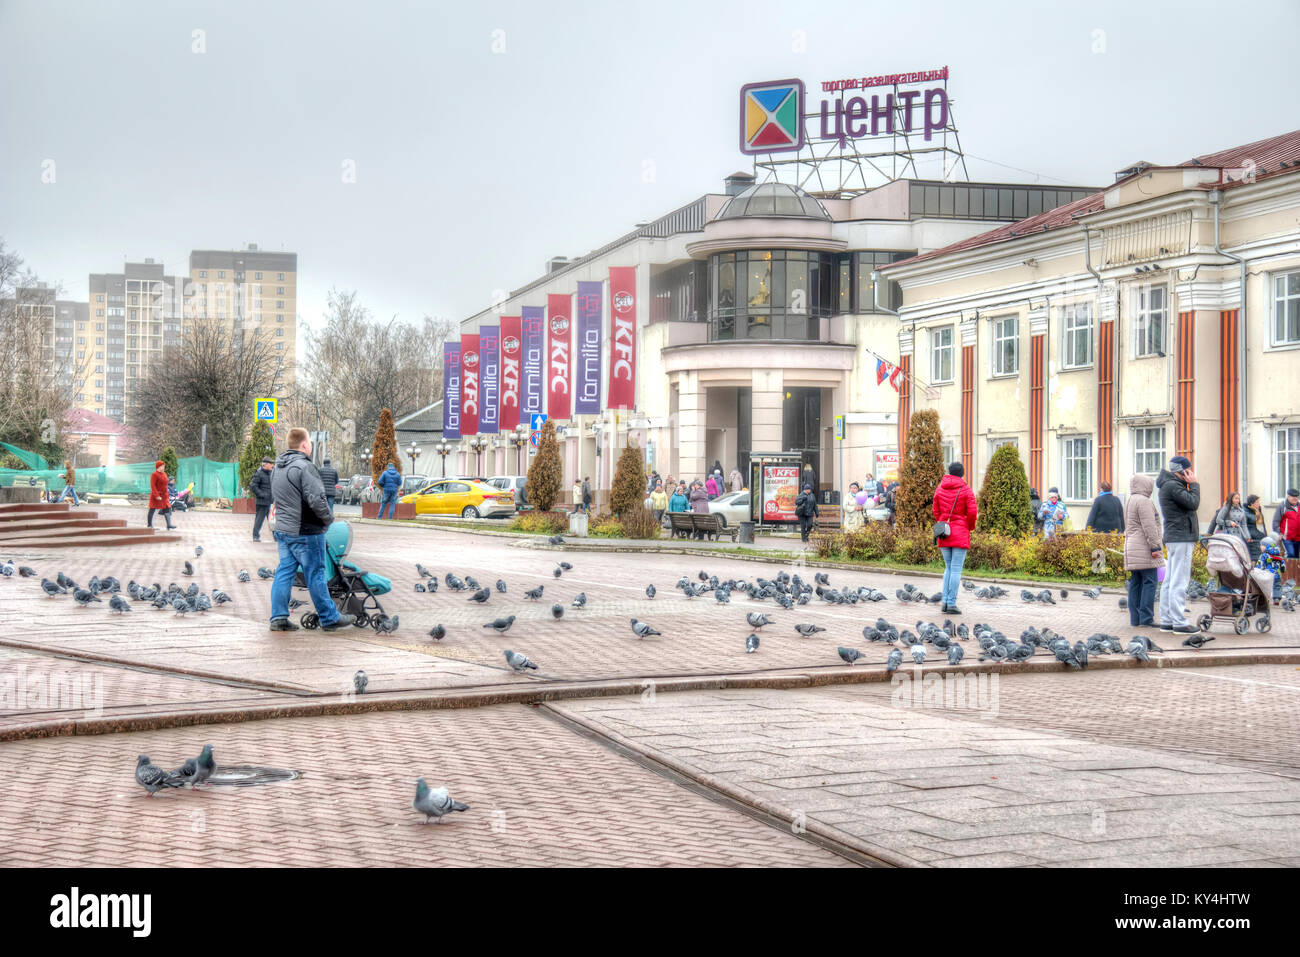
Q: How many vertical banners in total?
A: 8